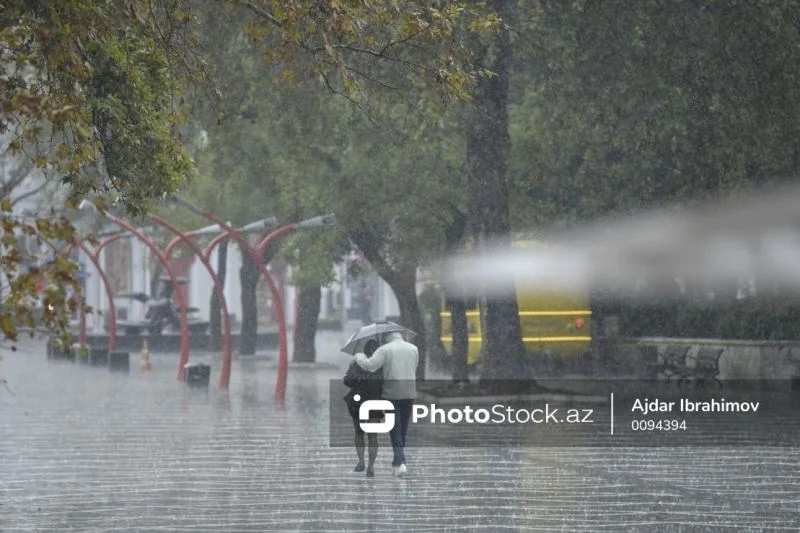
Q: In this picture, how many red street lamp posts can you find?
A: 5